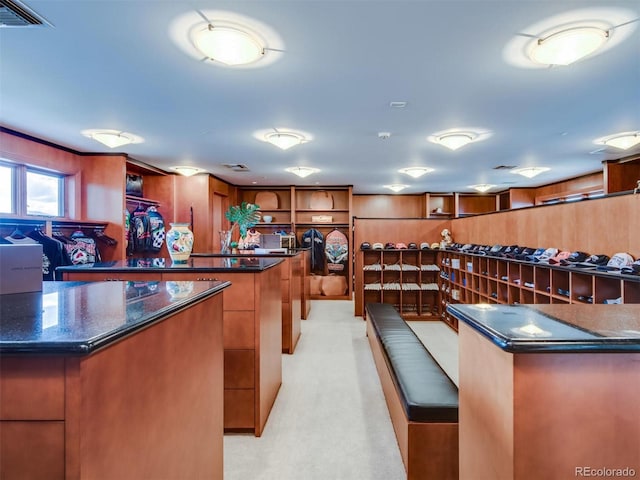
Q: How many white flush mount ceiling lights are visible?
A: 12